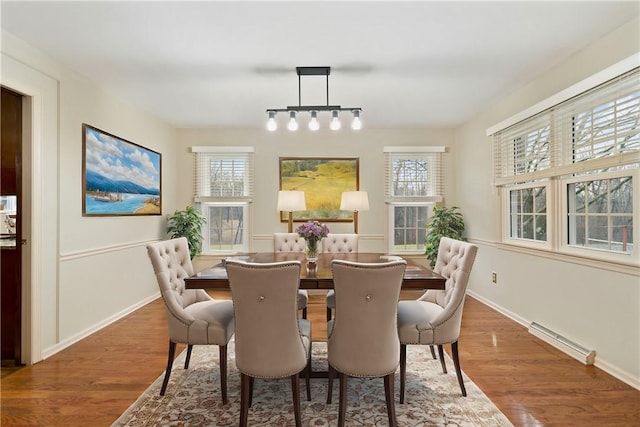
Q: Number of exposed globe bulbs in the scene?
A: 5